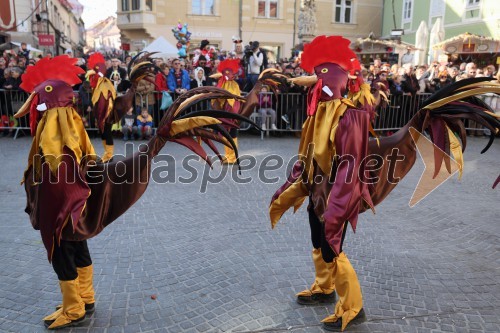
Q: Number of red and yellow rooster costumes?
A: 5